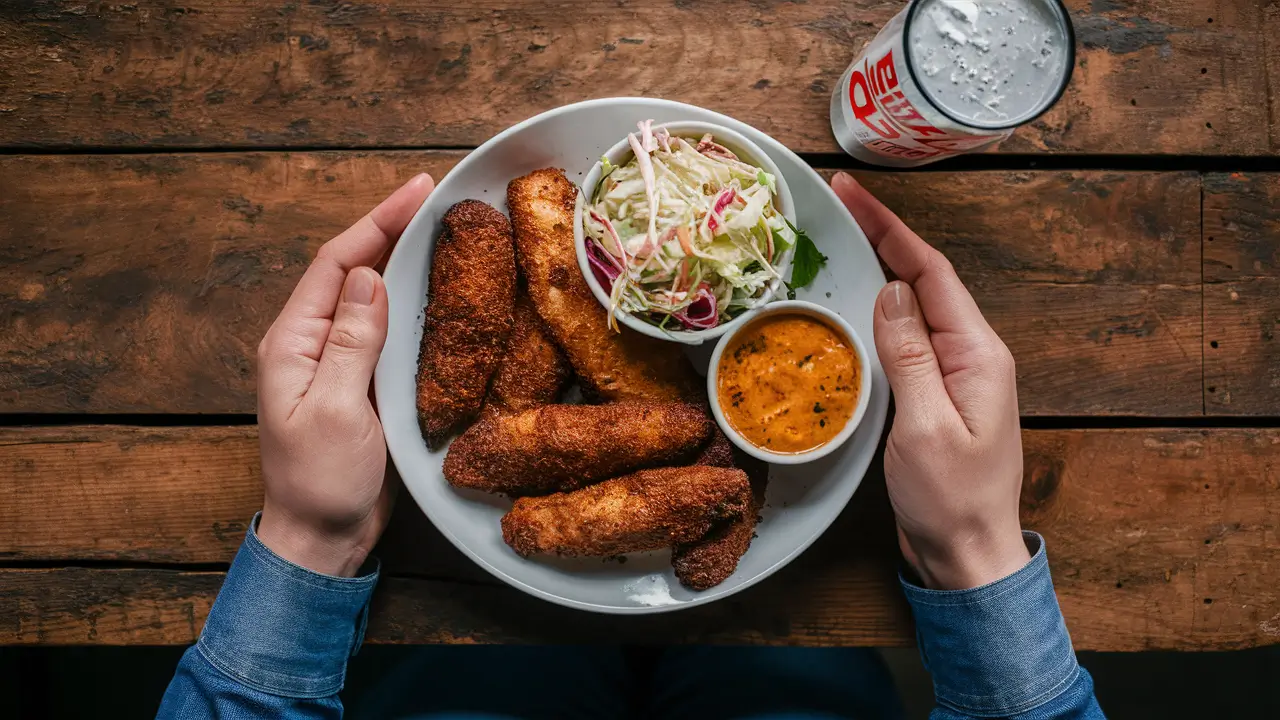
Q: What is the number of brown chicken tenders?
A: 6